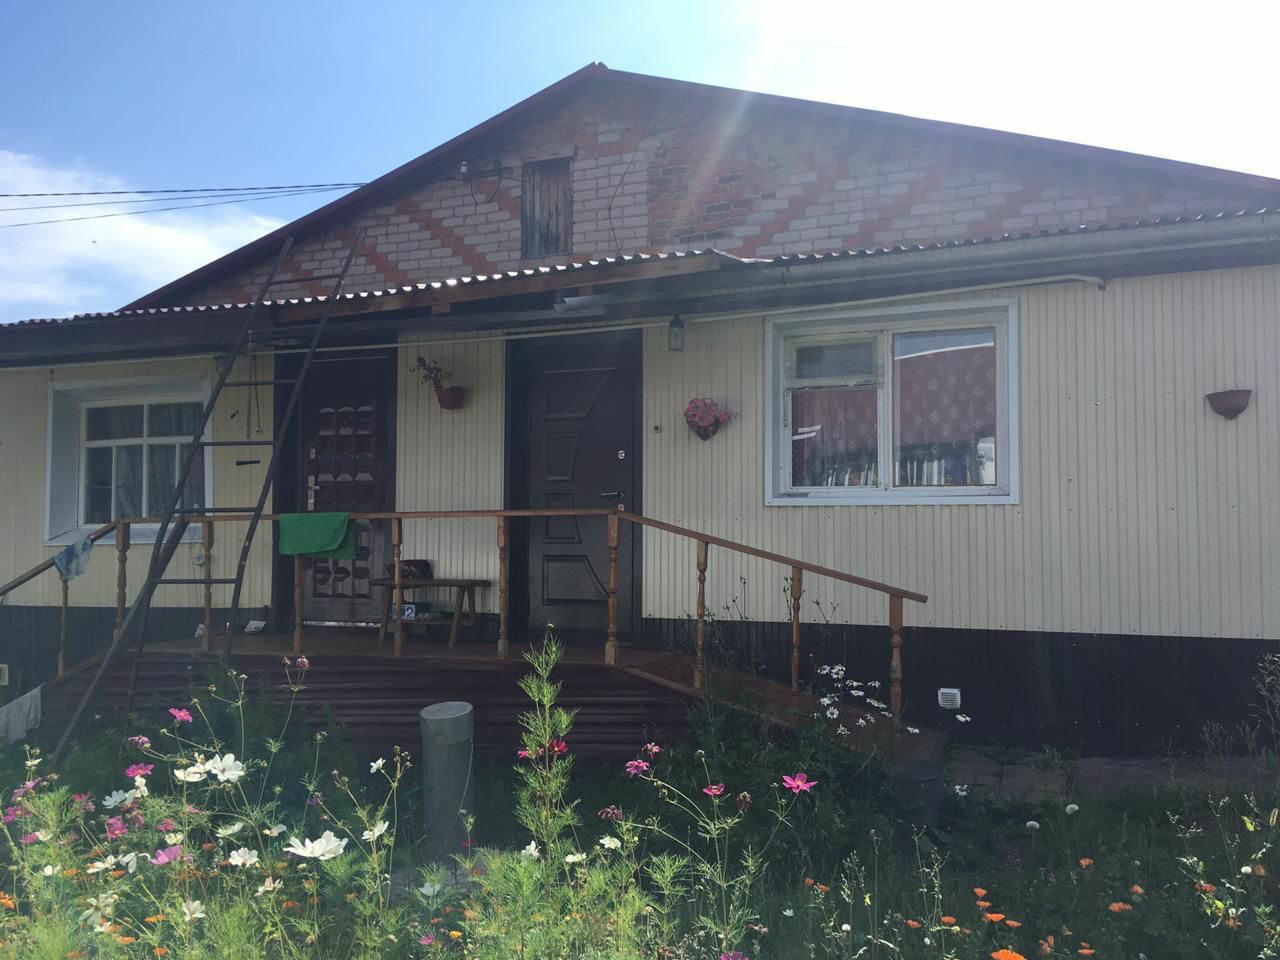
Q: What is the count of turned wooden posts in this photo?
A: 10